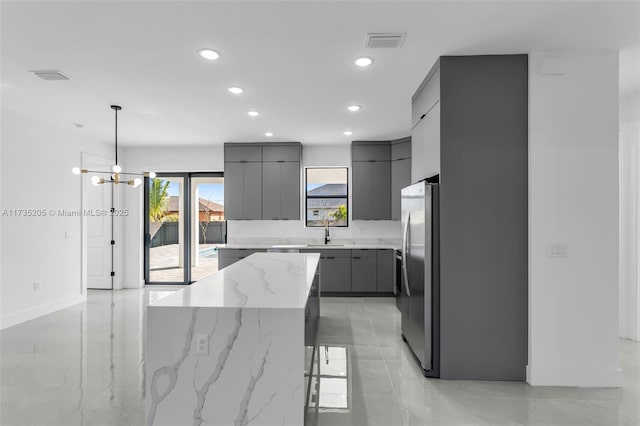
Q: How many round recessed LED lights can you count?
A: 7